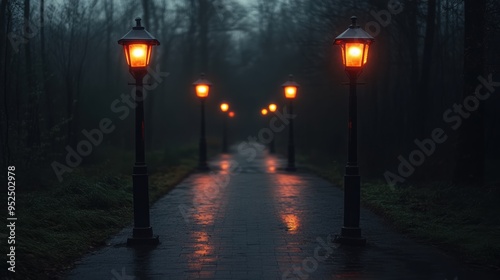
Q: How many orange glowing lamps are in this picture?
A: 8